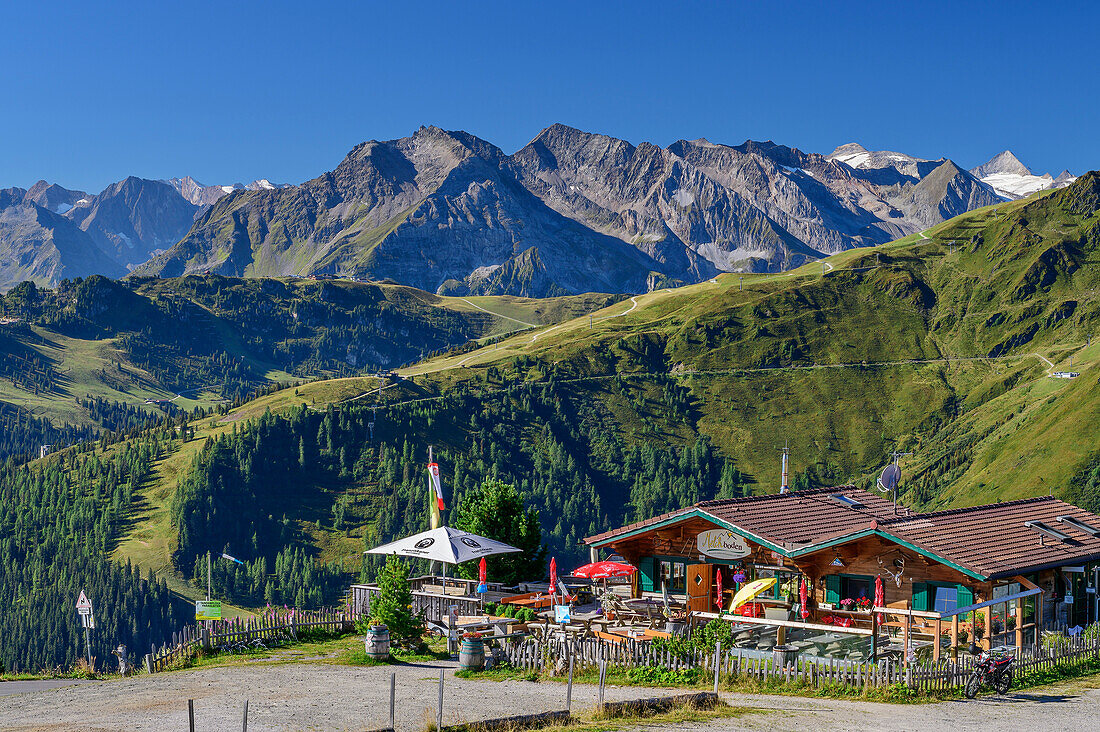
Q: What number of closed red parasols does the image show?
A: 5